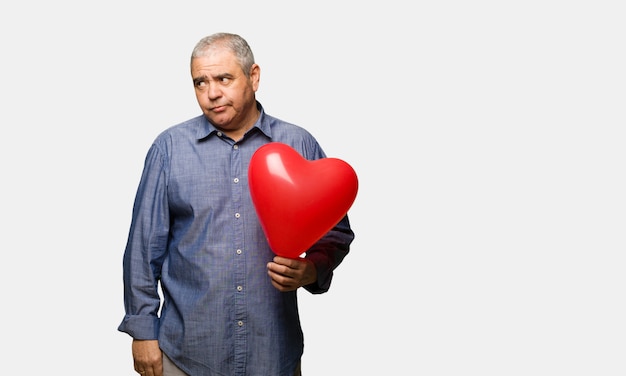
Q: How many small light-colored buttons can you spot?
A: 7